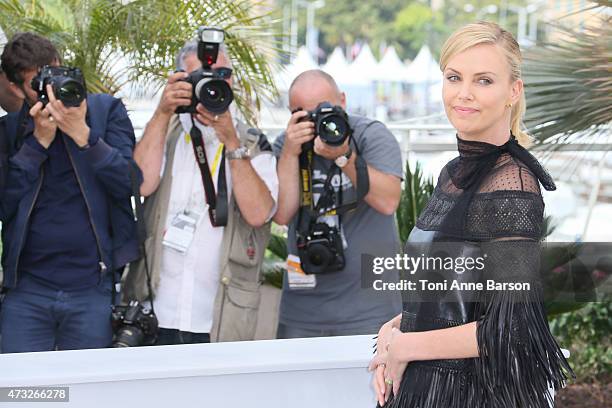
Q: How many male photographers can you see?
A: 3